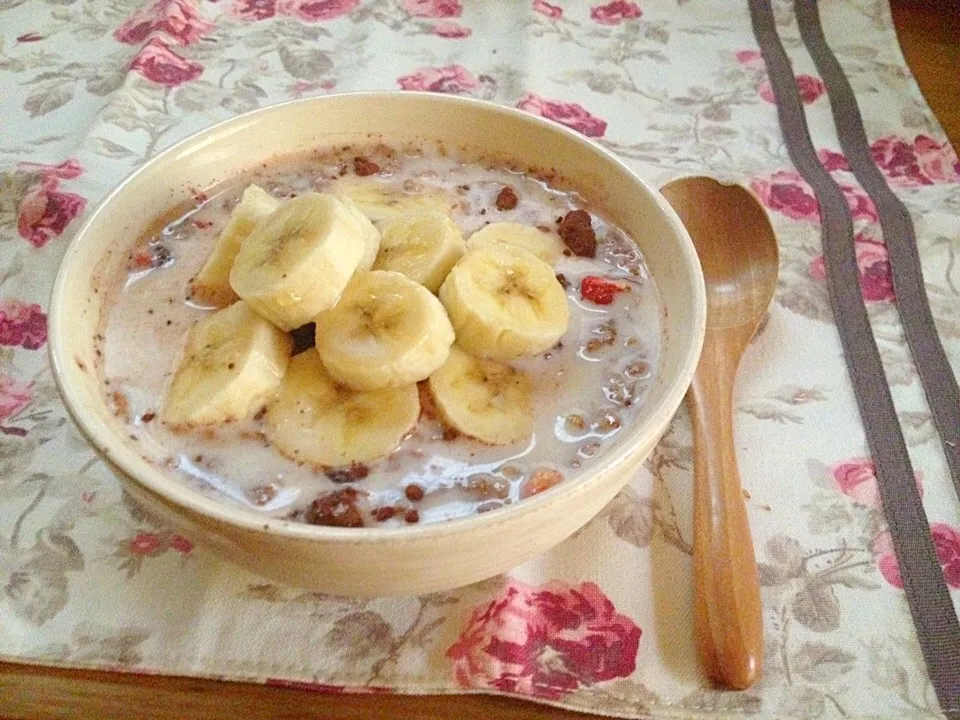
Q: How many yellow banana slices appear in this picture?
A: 10